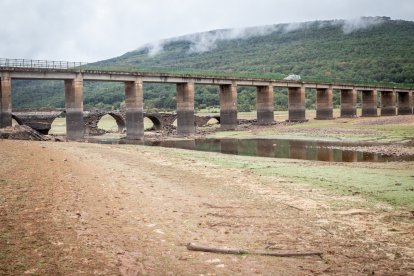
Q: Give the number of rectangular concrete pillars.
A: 12